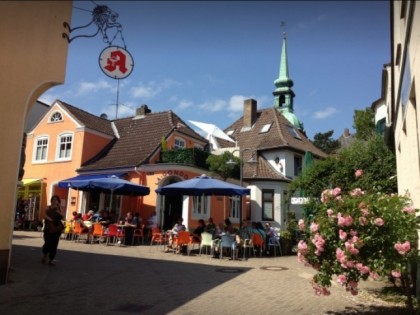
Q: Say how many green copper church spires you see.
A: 1